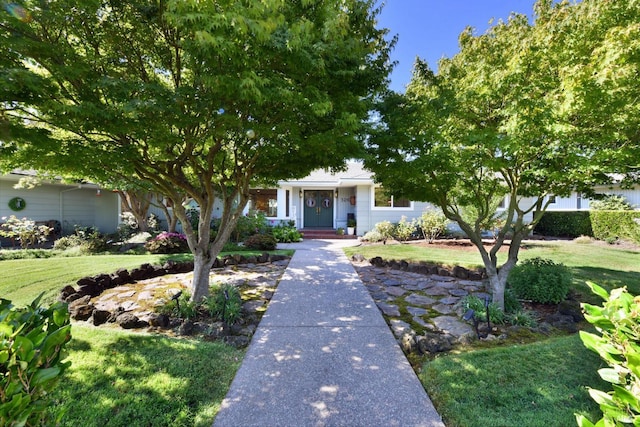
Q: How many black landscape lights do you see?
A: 4